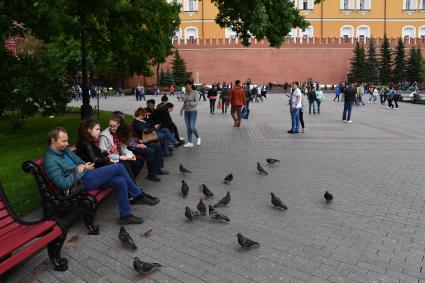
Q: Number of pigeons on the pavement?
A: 15